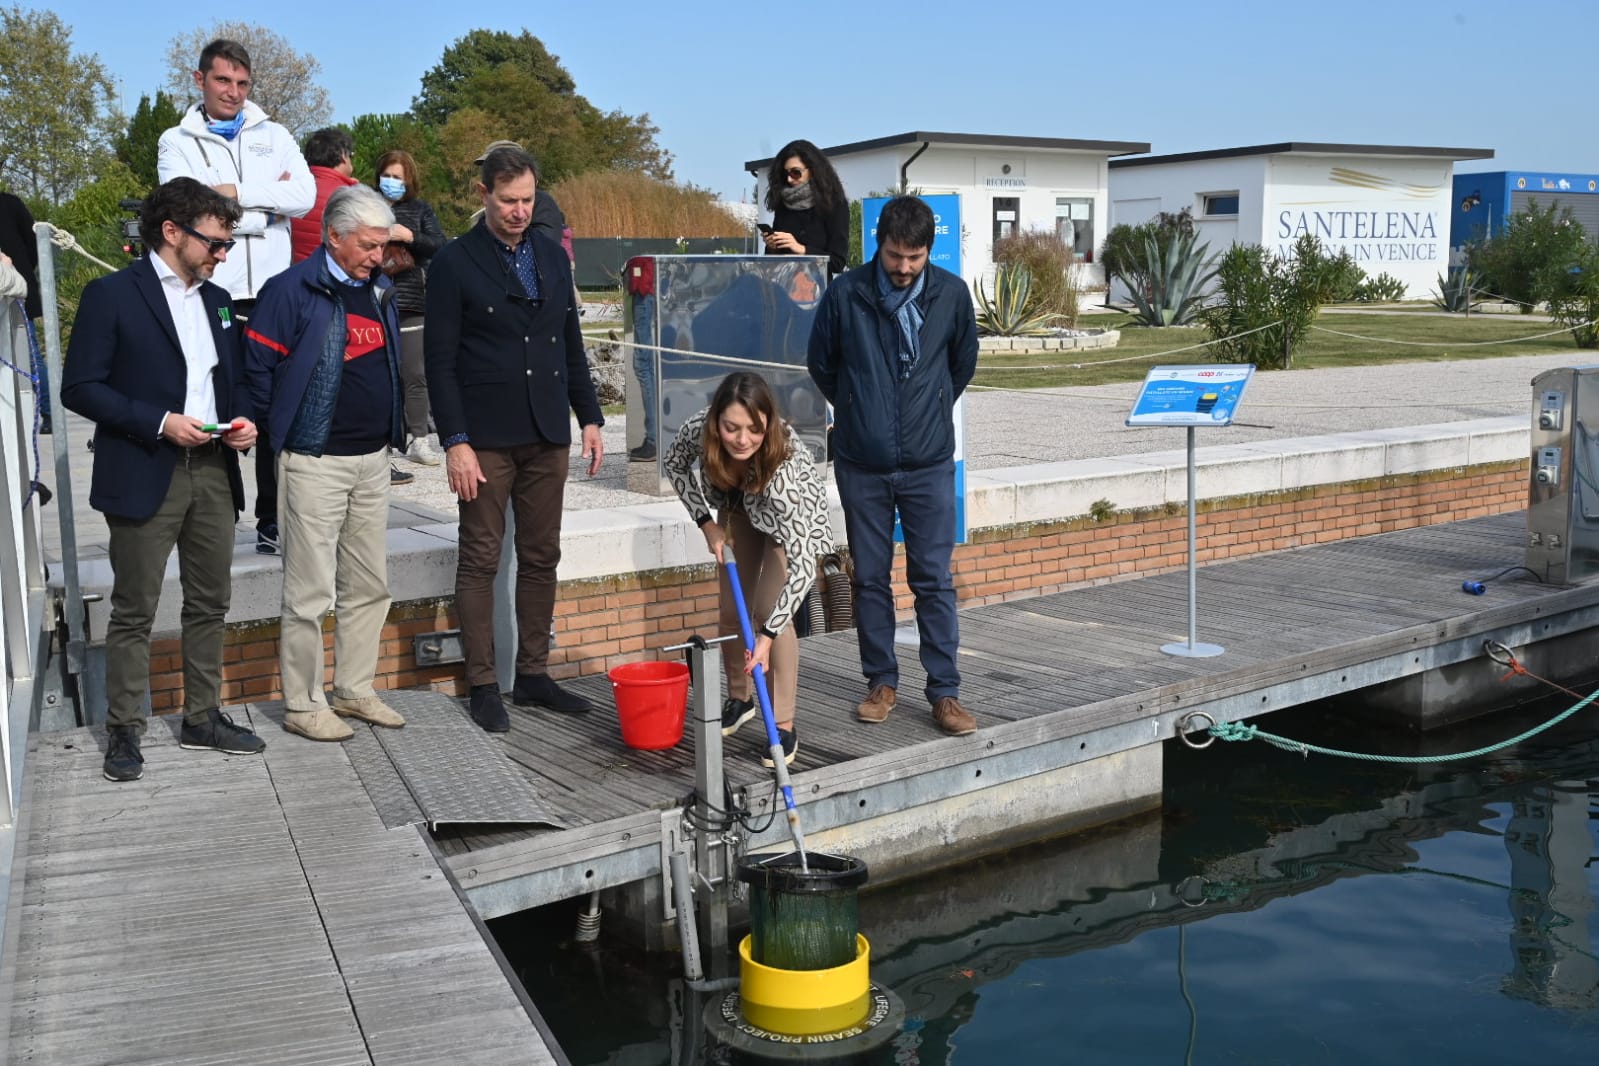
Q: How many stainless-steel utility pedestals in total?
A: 2